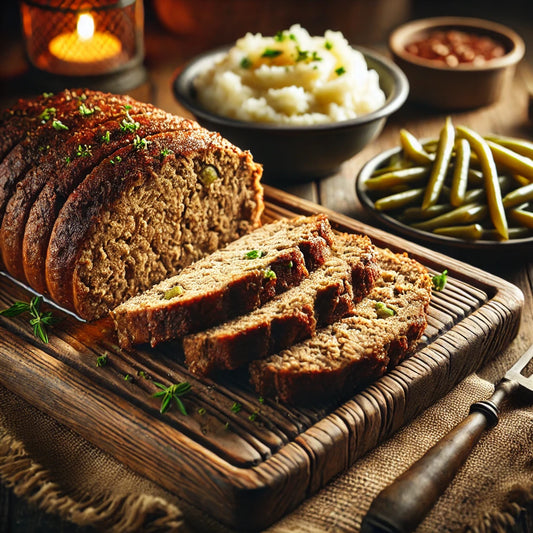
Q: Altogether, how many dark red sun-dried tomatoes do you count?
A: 0